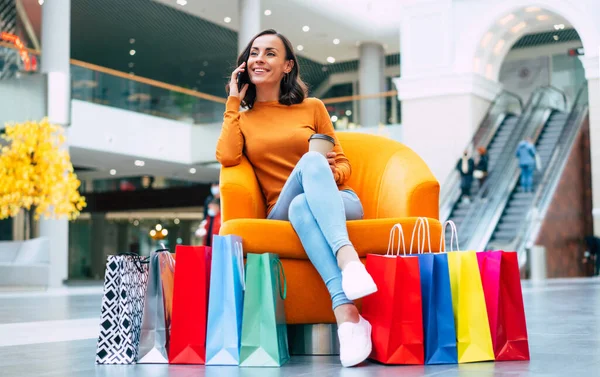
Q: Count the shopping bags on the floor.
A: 9